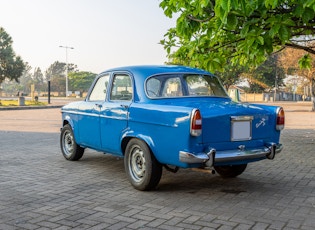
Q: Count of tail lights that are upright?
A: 2